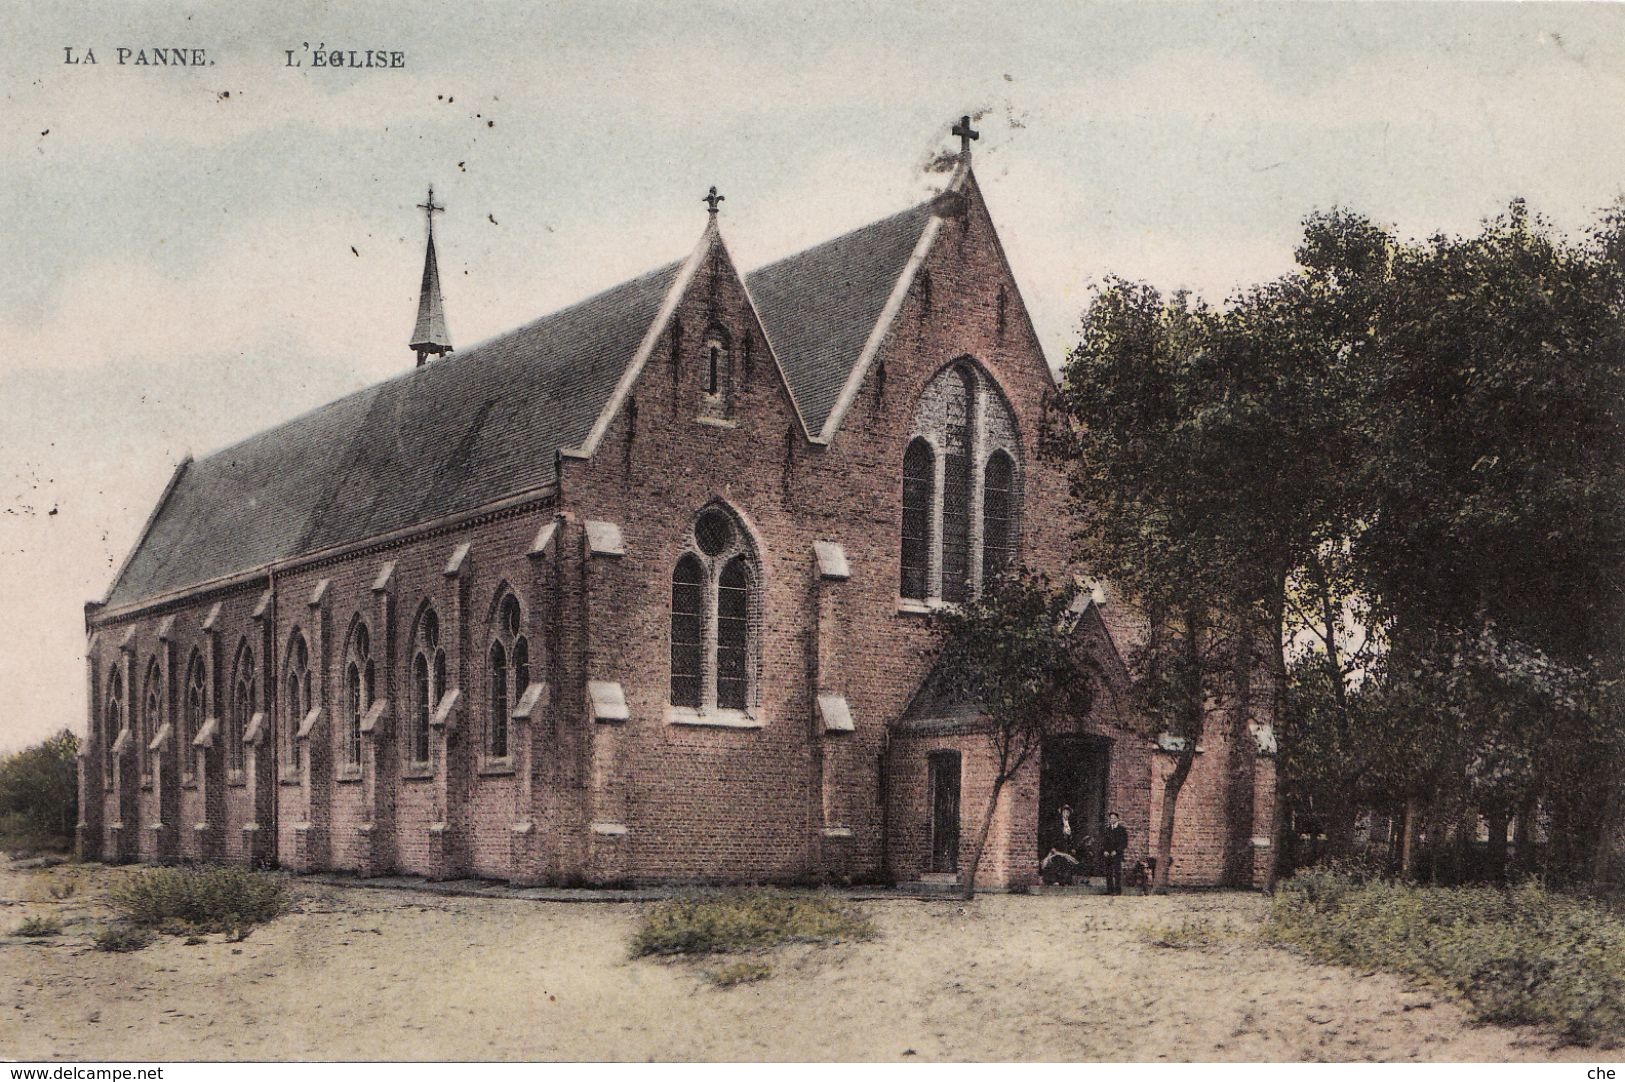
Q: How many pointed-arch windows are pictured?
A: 11